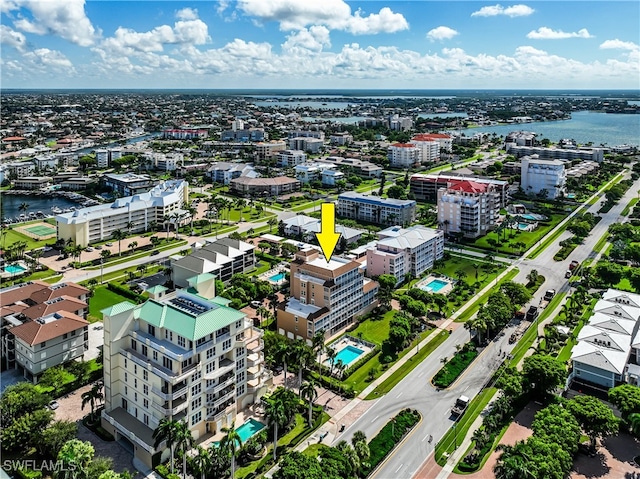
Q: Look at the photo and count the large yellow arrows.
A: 1